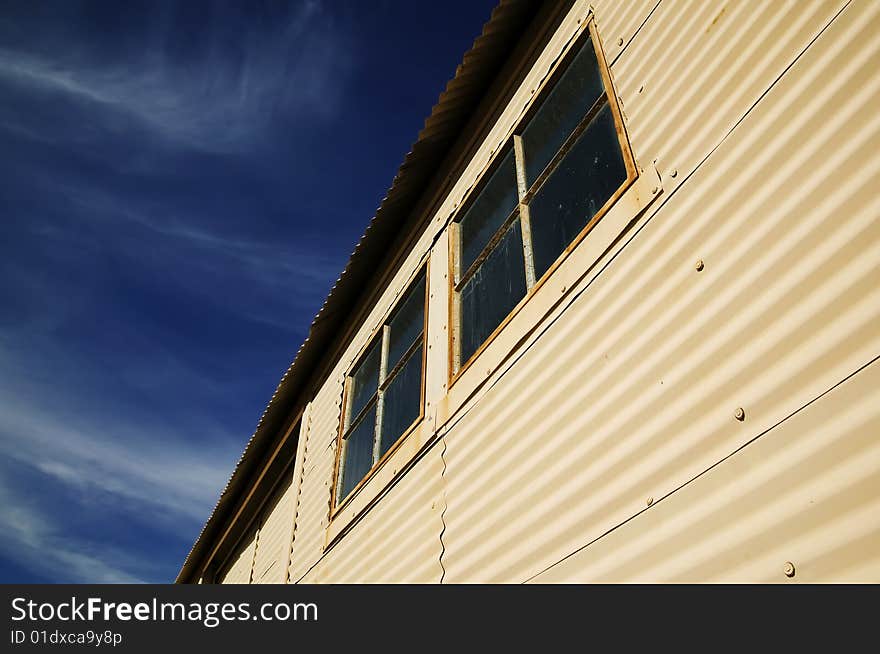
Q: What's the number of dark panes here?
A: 8